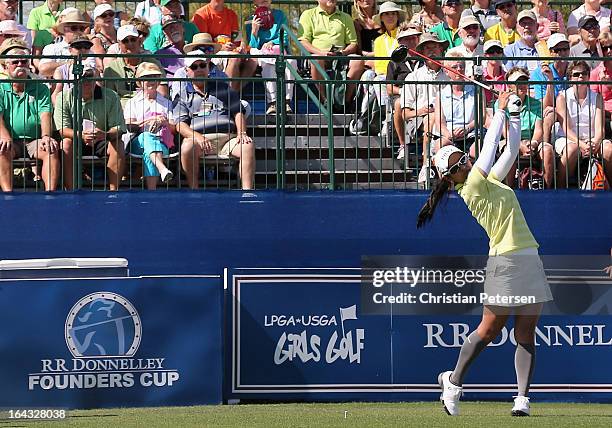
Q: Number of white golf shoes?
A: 2